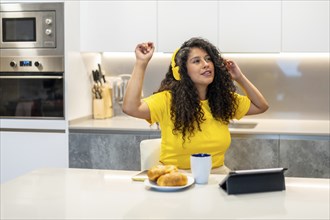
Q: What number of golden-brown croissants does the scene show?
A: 2